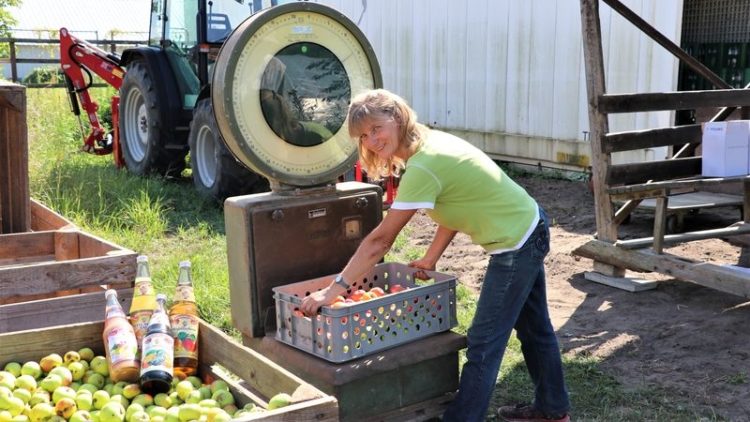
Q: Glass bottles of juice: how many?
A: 4